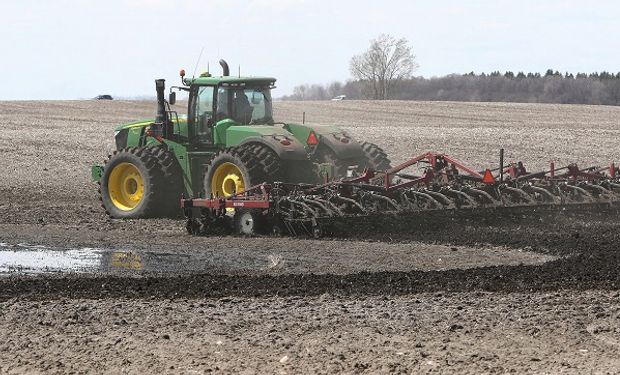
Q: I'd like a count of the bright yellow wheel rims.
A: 2